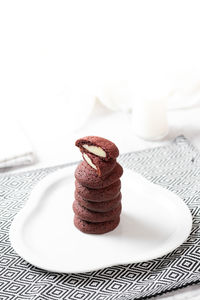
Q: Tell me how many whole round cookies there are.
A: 5